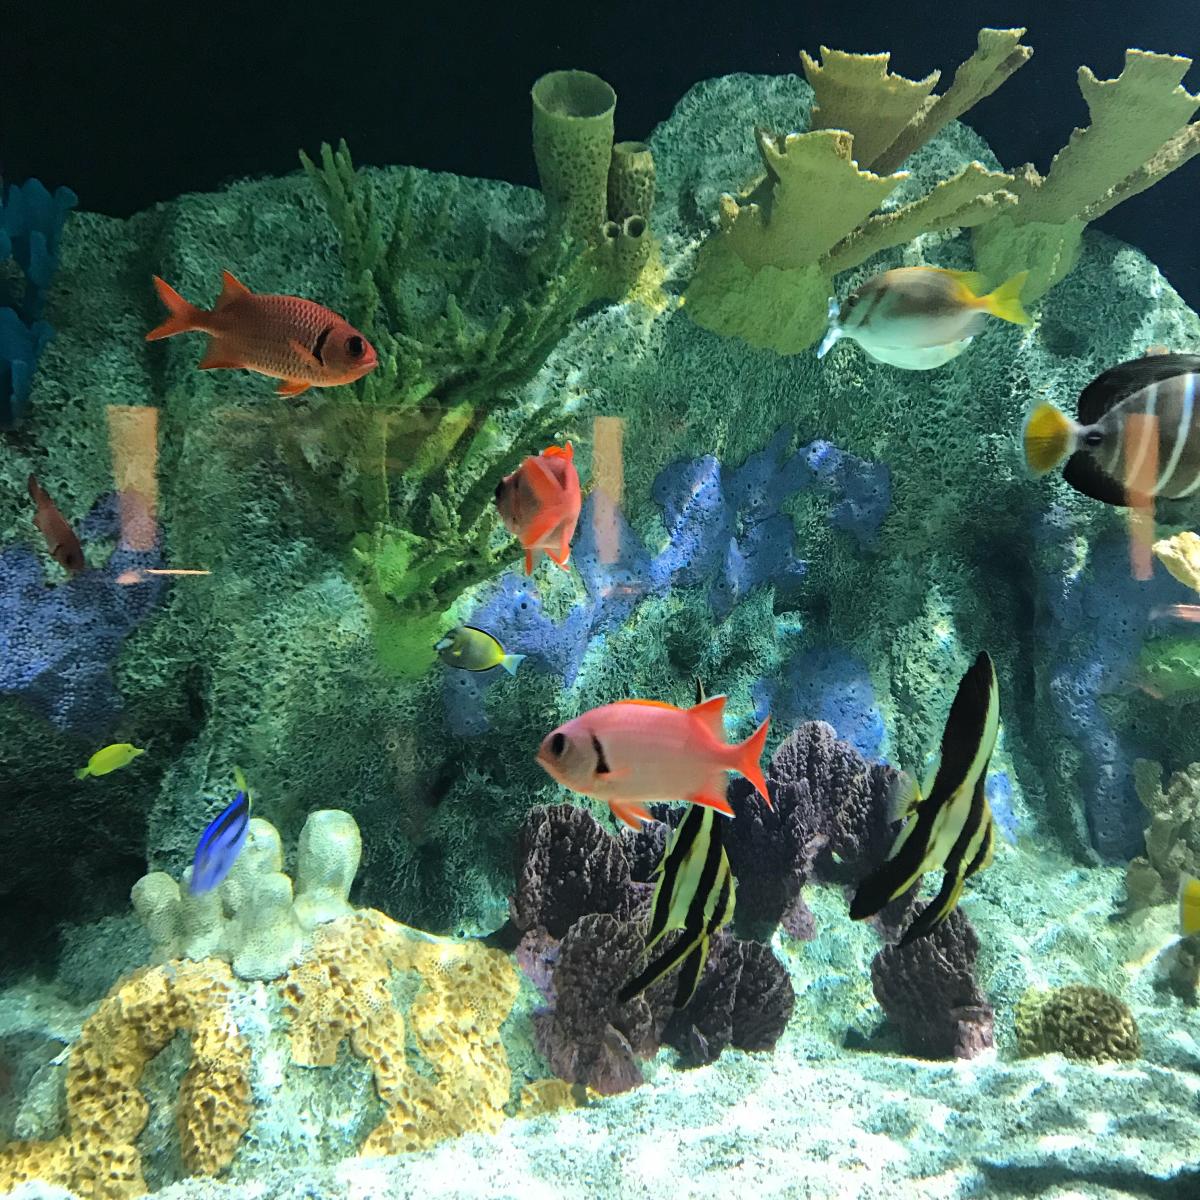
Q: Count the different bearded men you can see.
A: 0